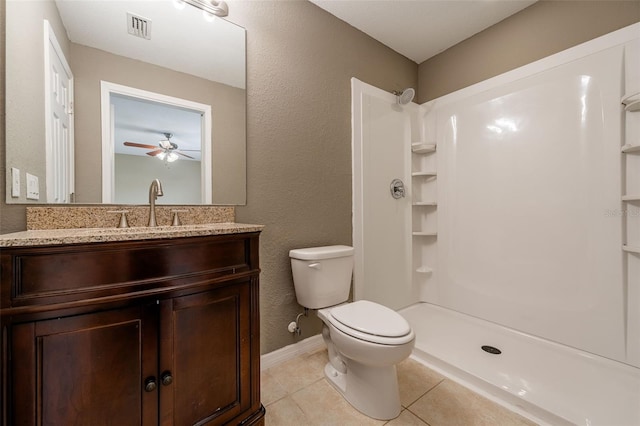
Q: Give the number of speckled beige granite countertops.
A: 1